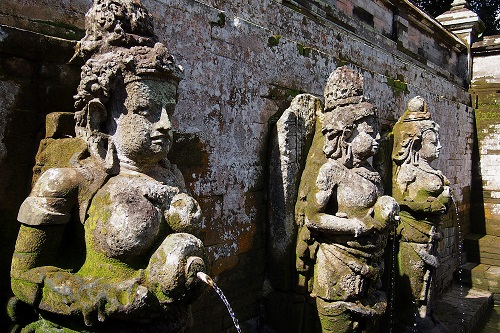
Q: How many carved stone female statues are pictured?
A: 3